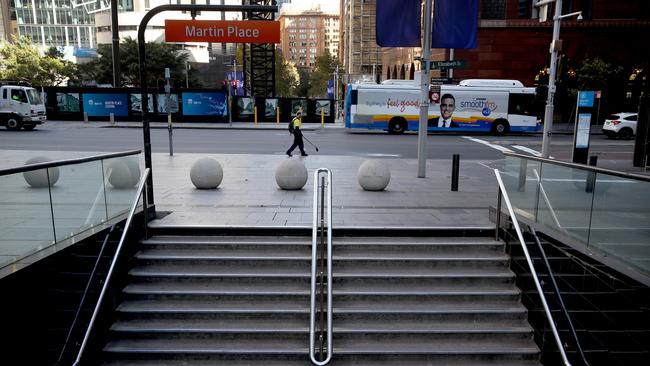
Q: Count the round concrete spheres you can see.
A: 5